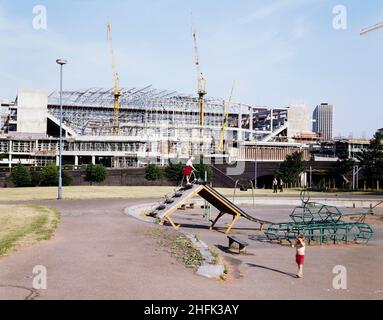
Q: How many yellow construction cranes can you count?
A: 3